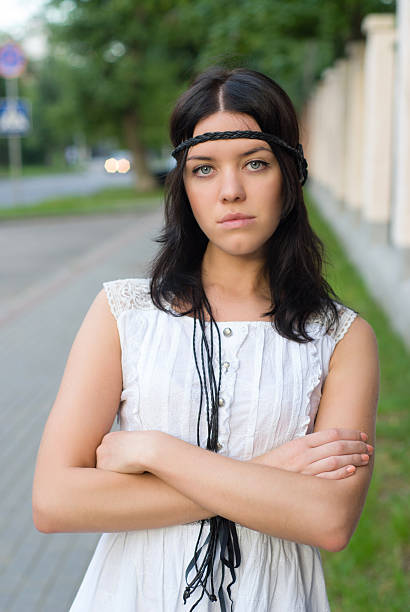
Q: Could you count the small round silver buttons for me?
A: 4